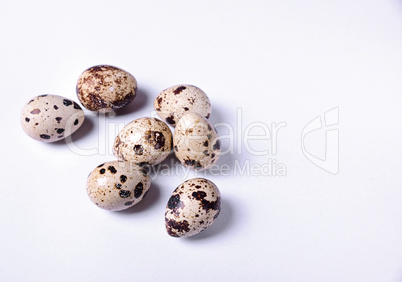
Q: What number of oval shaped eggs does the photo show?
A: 7